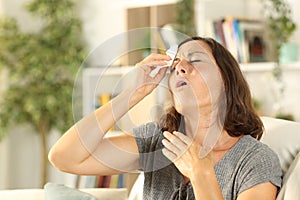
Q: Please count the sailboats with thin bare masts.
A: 0